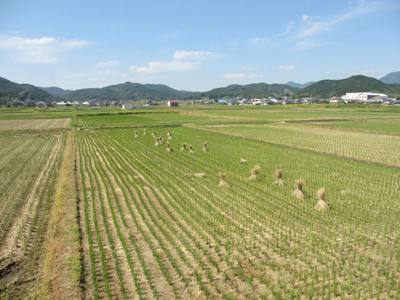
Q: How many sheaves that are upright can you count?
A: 15